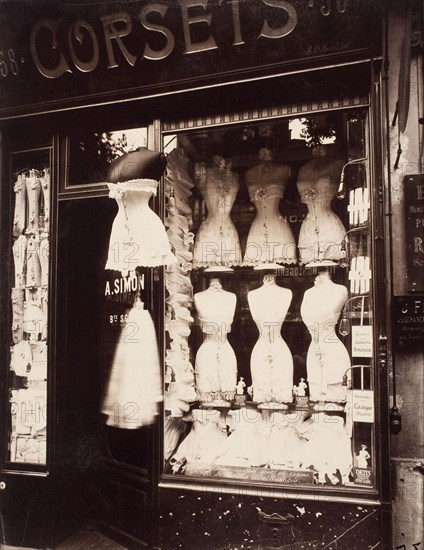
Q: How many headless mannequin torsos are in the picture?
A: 7